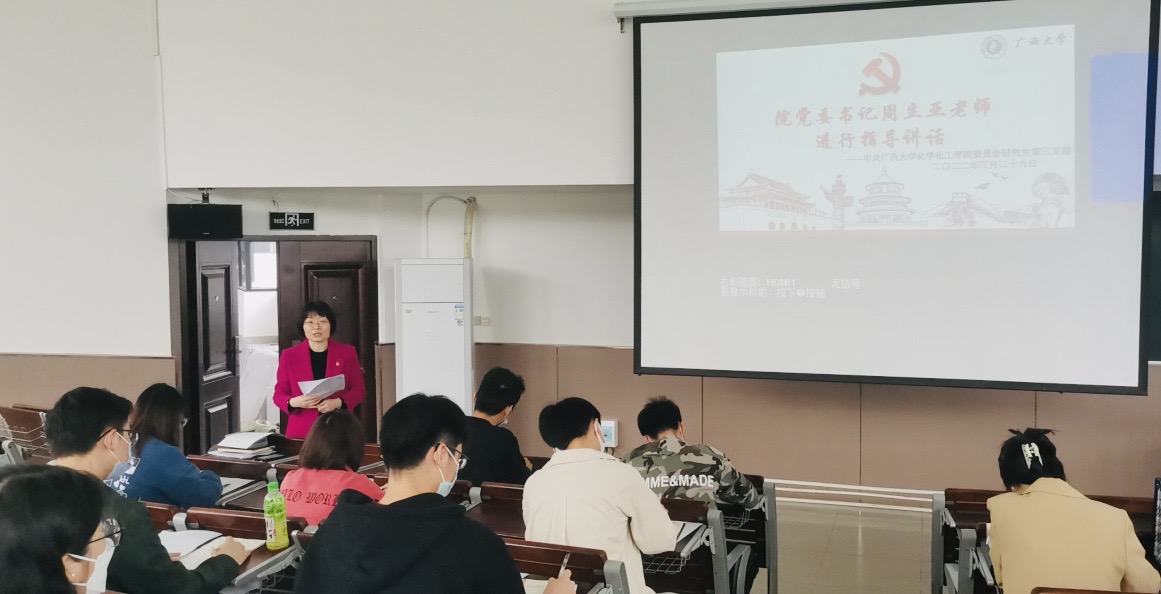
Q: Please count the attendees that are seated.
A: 9